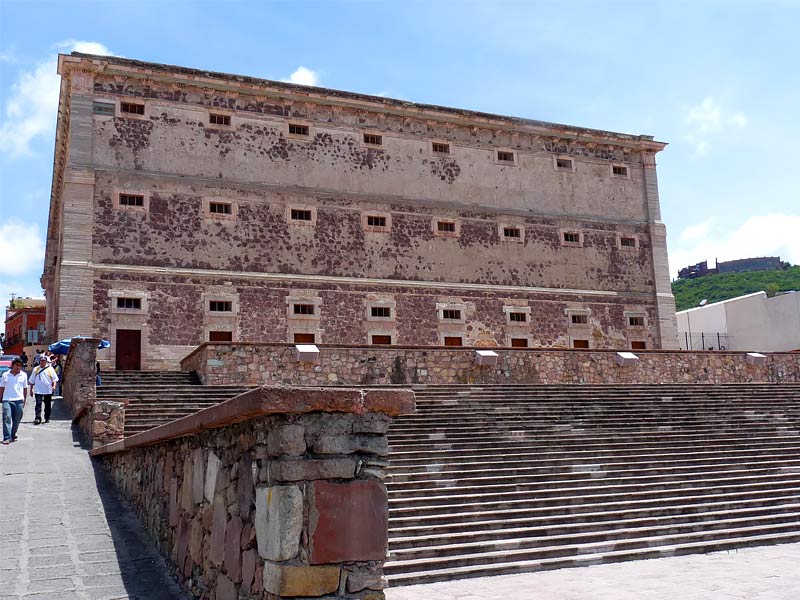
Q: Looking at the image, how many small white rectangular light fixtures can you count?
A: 4